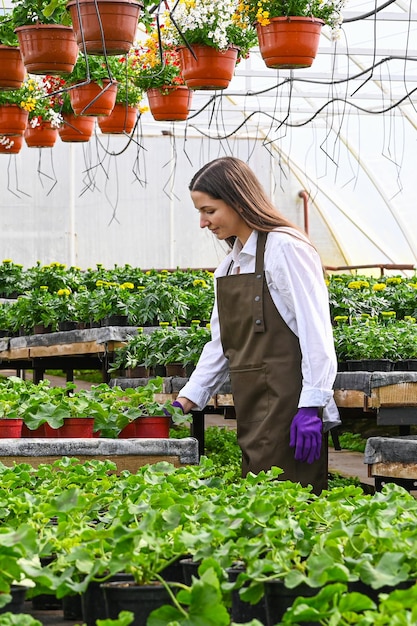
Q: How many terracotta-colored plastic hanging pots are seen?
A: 12